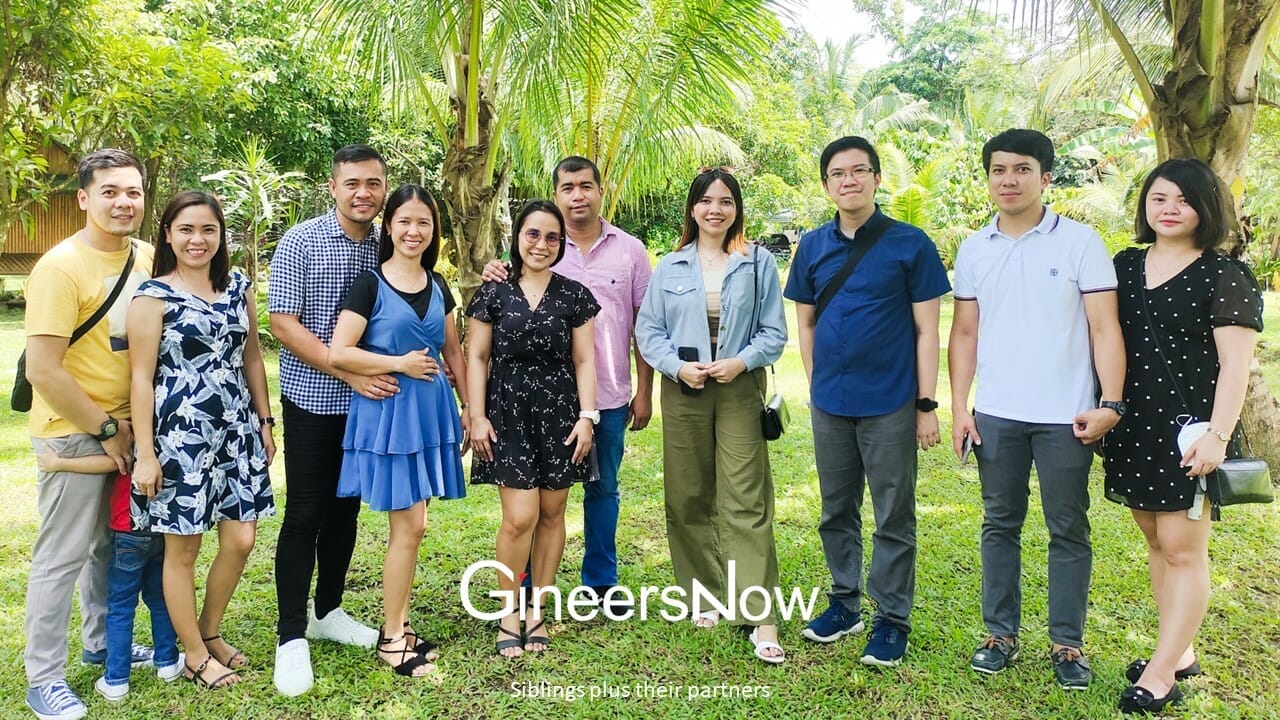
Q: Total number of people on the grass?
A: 11